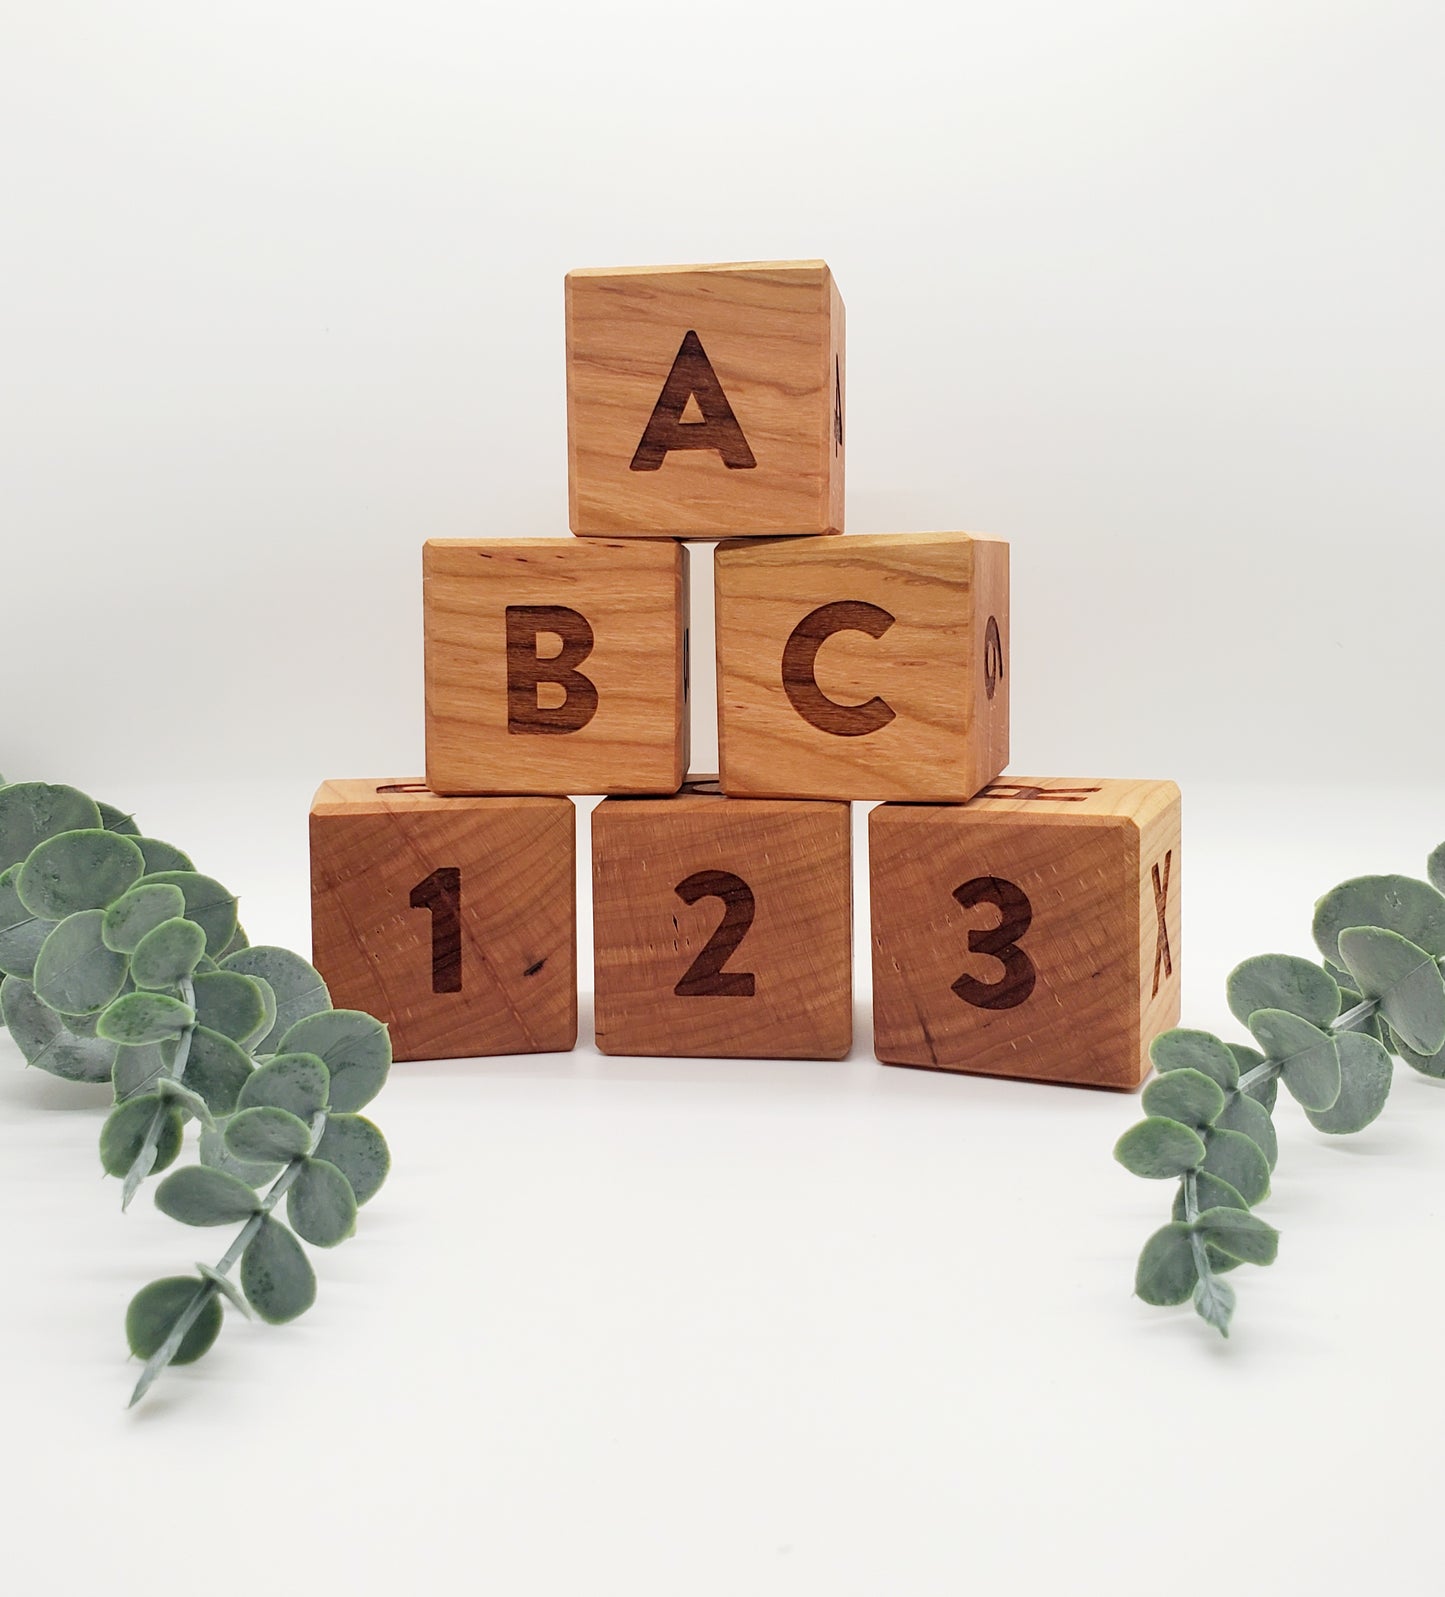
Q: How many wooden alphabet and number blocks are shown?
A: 6